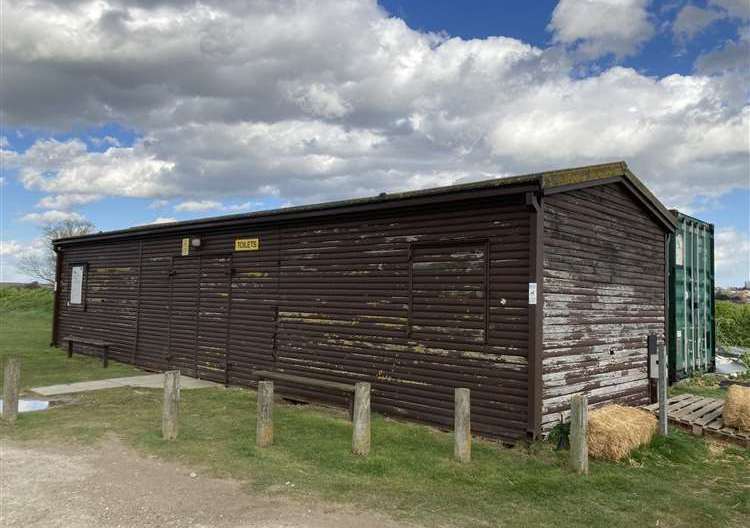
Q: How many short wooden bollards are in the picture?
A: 6